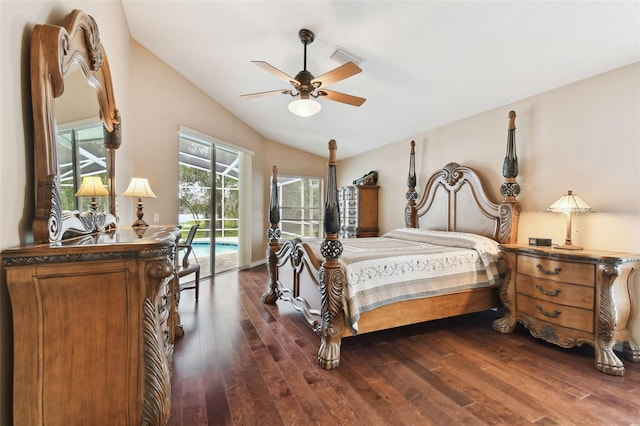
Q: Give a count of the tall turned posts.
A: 4